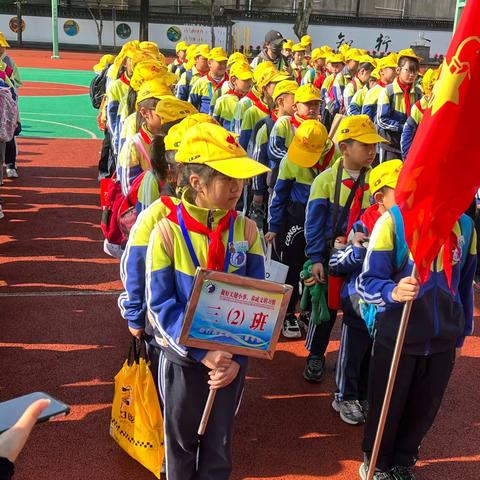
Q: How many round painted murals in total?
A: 4